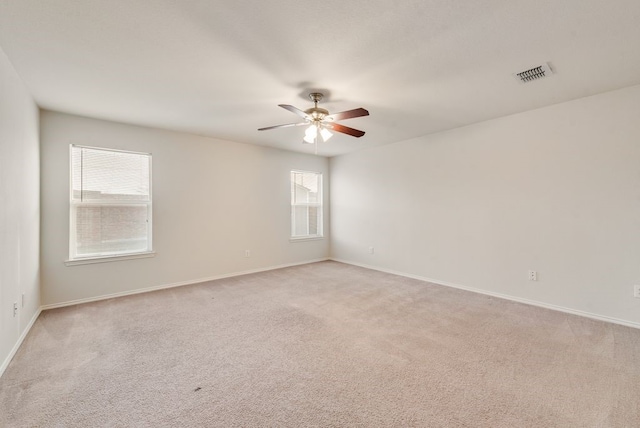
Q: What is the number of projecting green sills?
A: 0